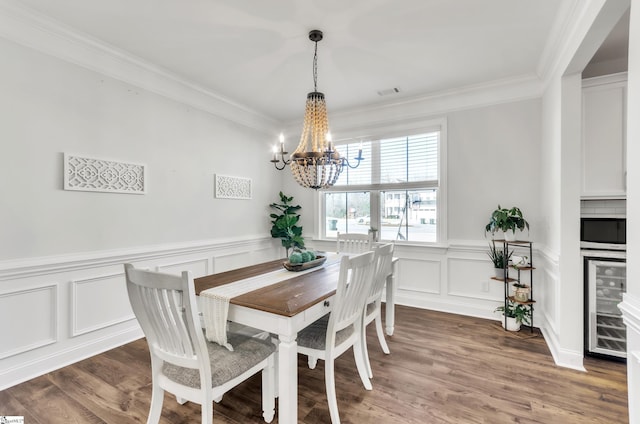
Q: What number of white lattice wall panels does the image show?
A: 2